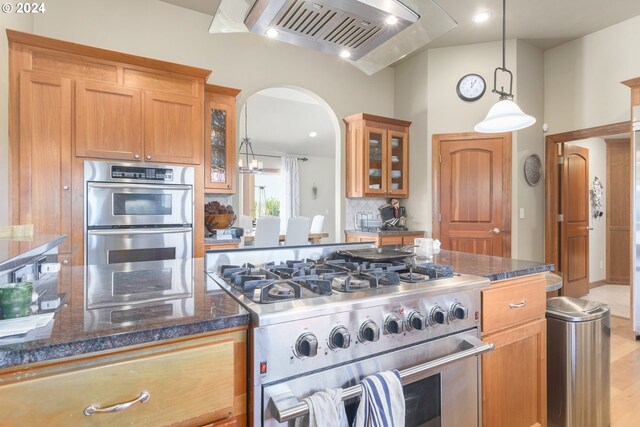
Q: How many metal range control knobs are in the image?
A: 7